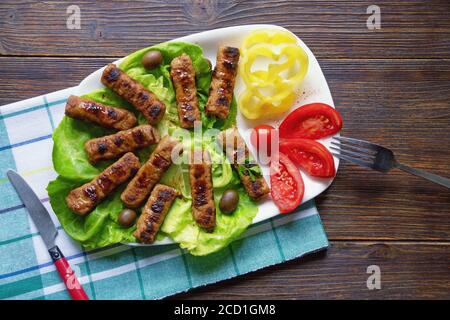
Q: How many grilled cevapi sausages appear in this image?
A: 10